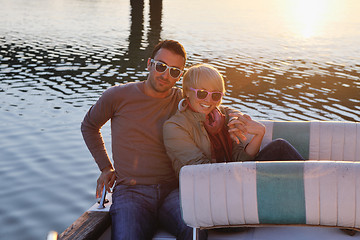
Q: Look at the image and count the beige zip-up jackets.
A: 1